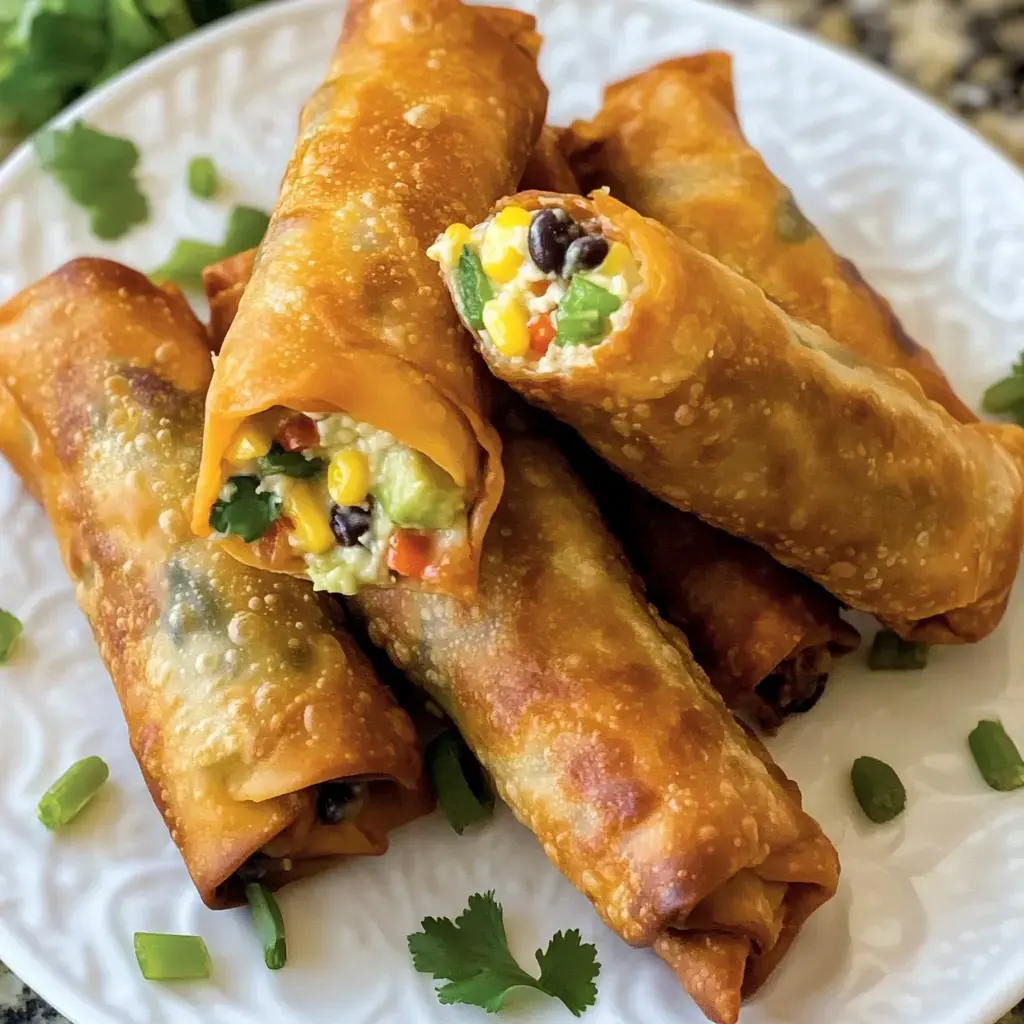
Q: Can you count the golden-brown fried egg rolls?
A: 6